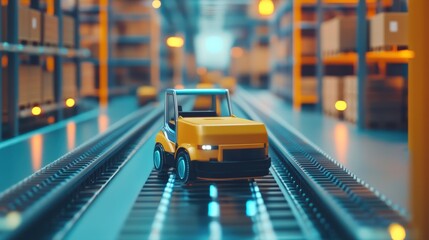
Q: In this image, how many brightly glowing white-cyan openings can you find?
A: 1